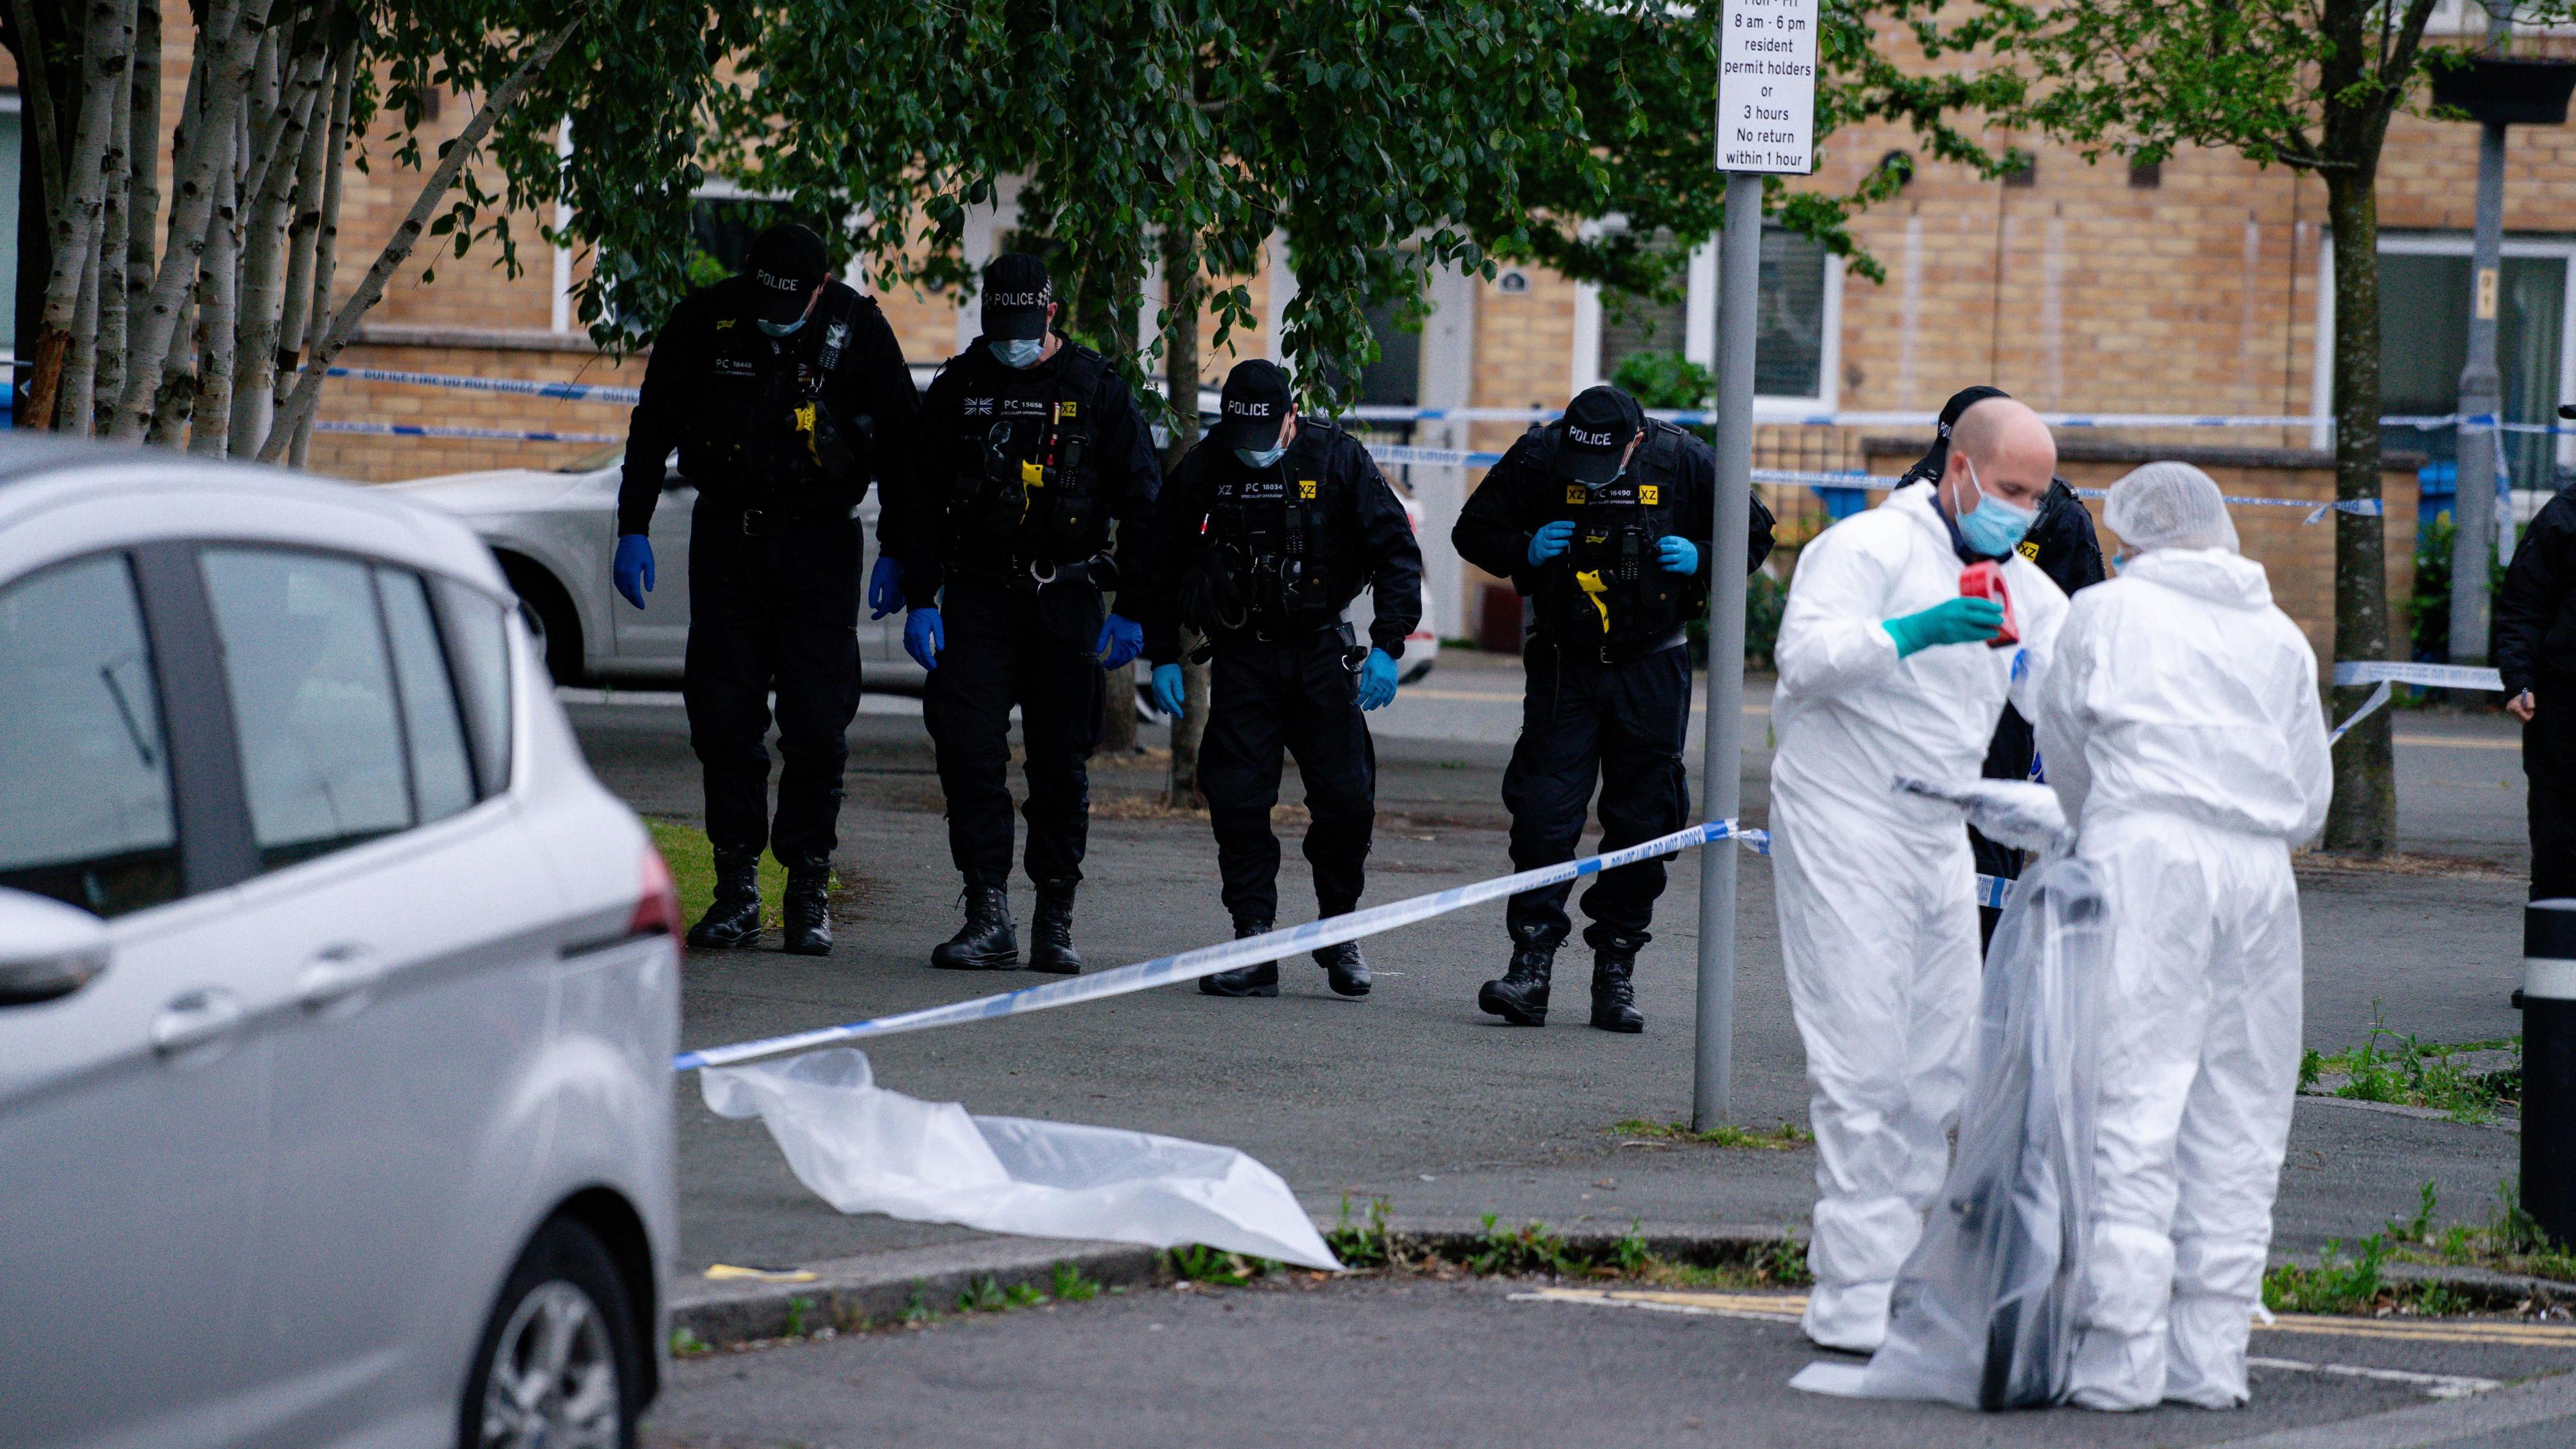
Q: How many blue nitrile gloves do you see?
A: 8